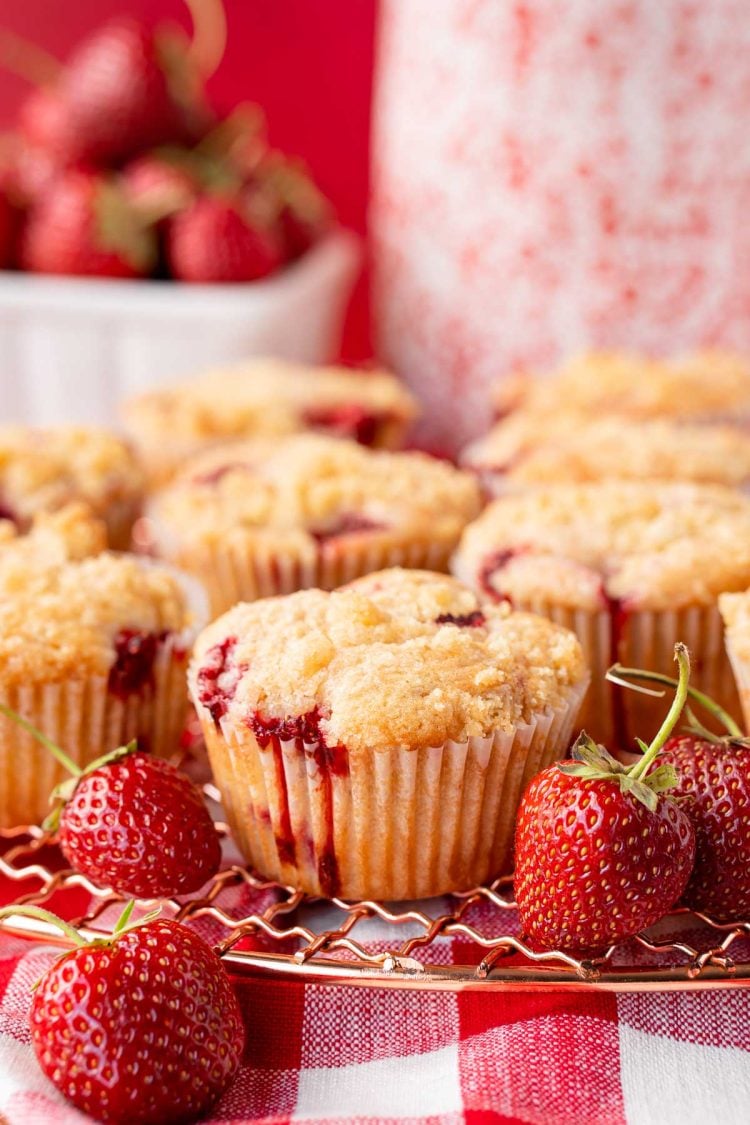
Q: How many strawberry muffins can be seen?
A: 9